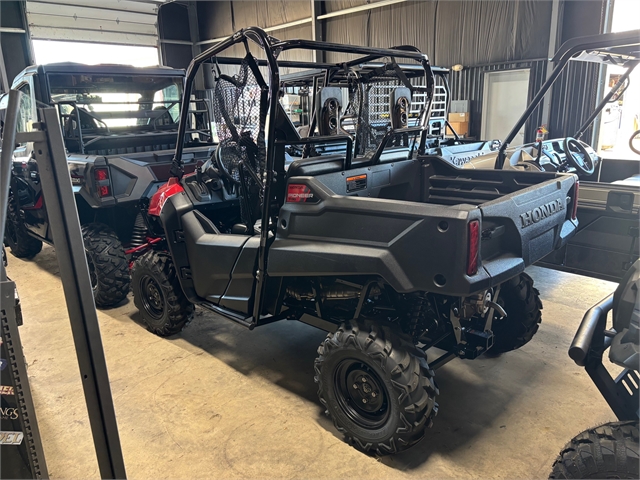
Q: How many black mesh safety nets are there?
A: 2